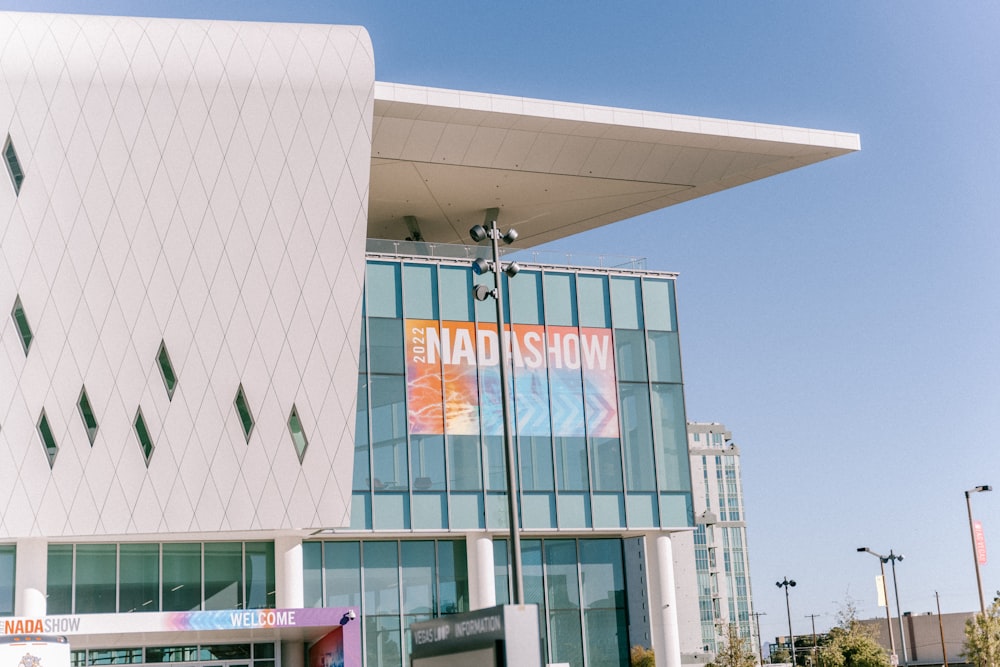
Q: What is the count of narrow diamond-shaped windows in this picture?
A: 8